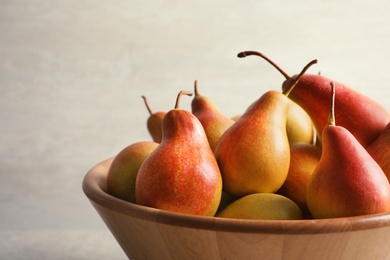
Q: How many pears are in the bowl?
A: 11